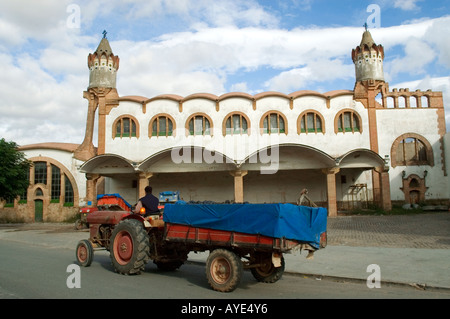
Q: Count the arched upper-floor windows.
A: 7